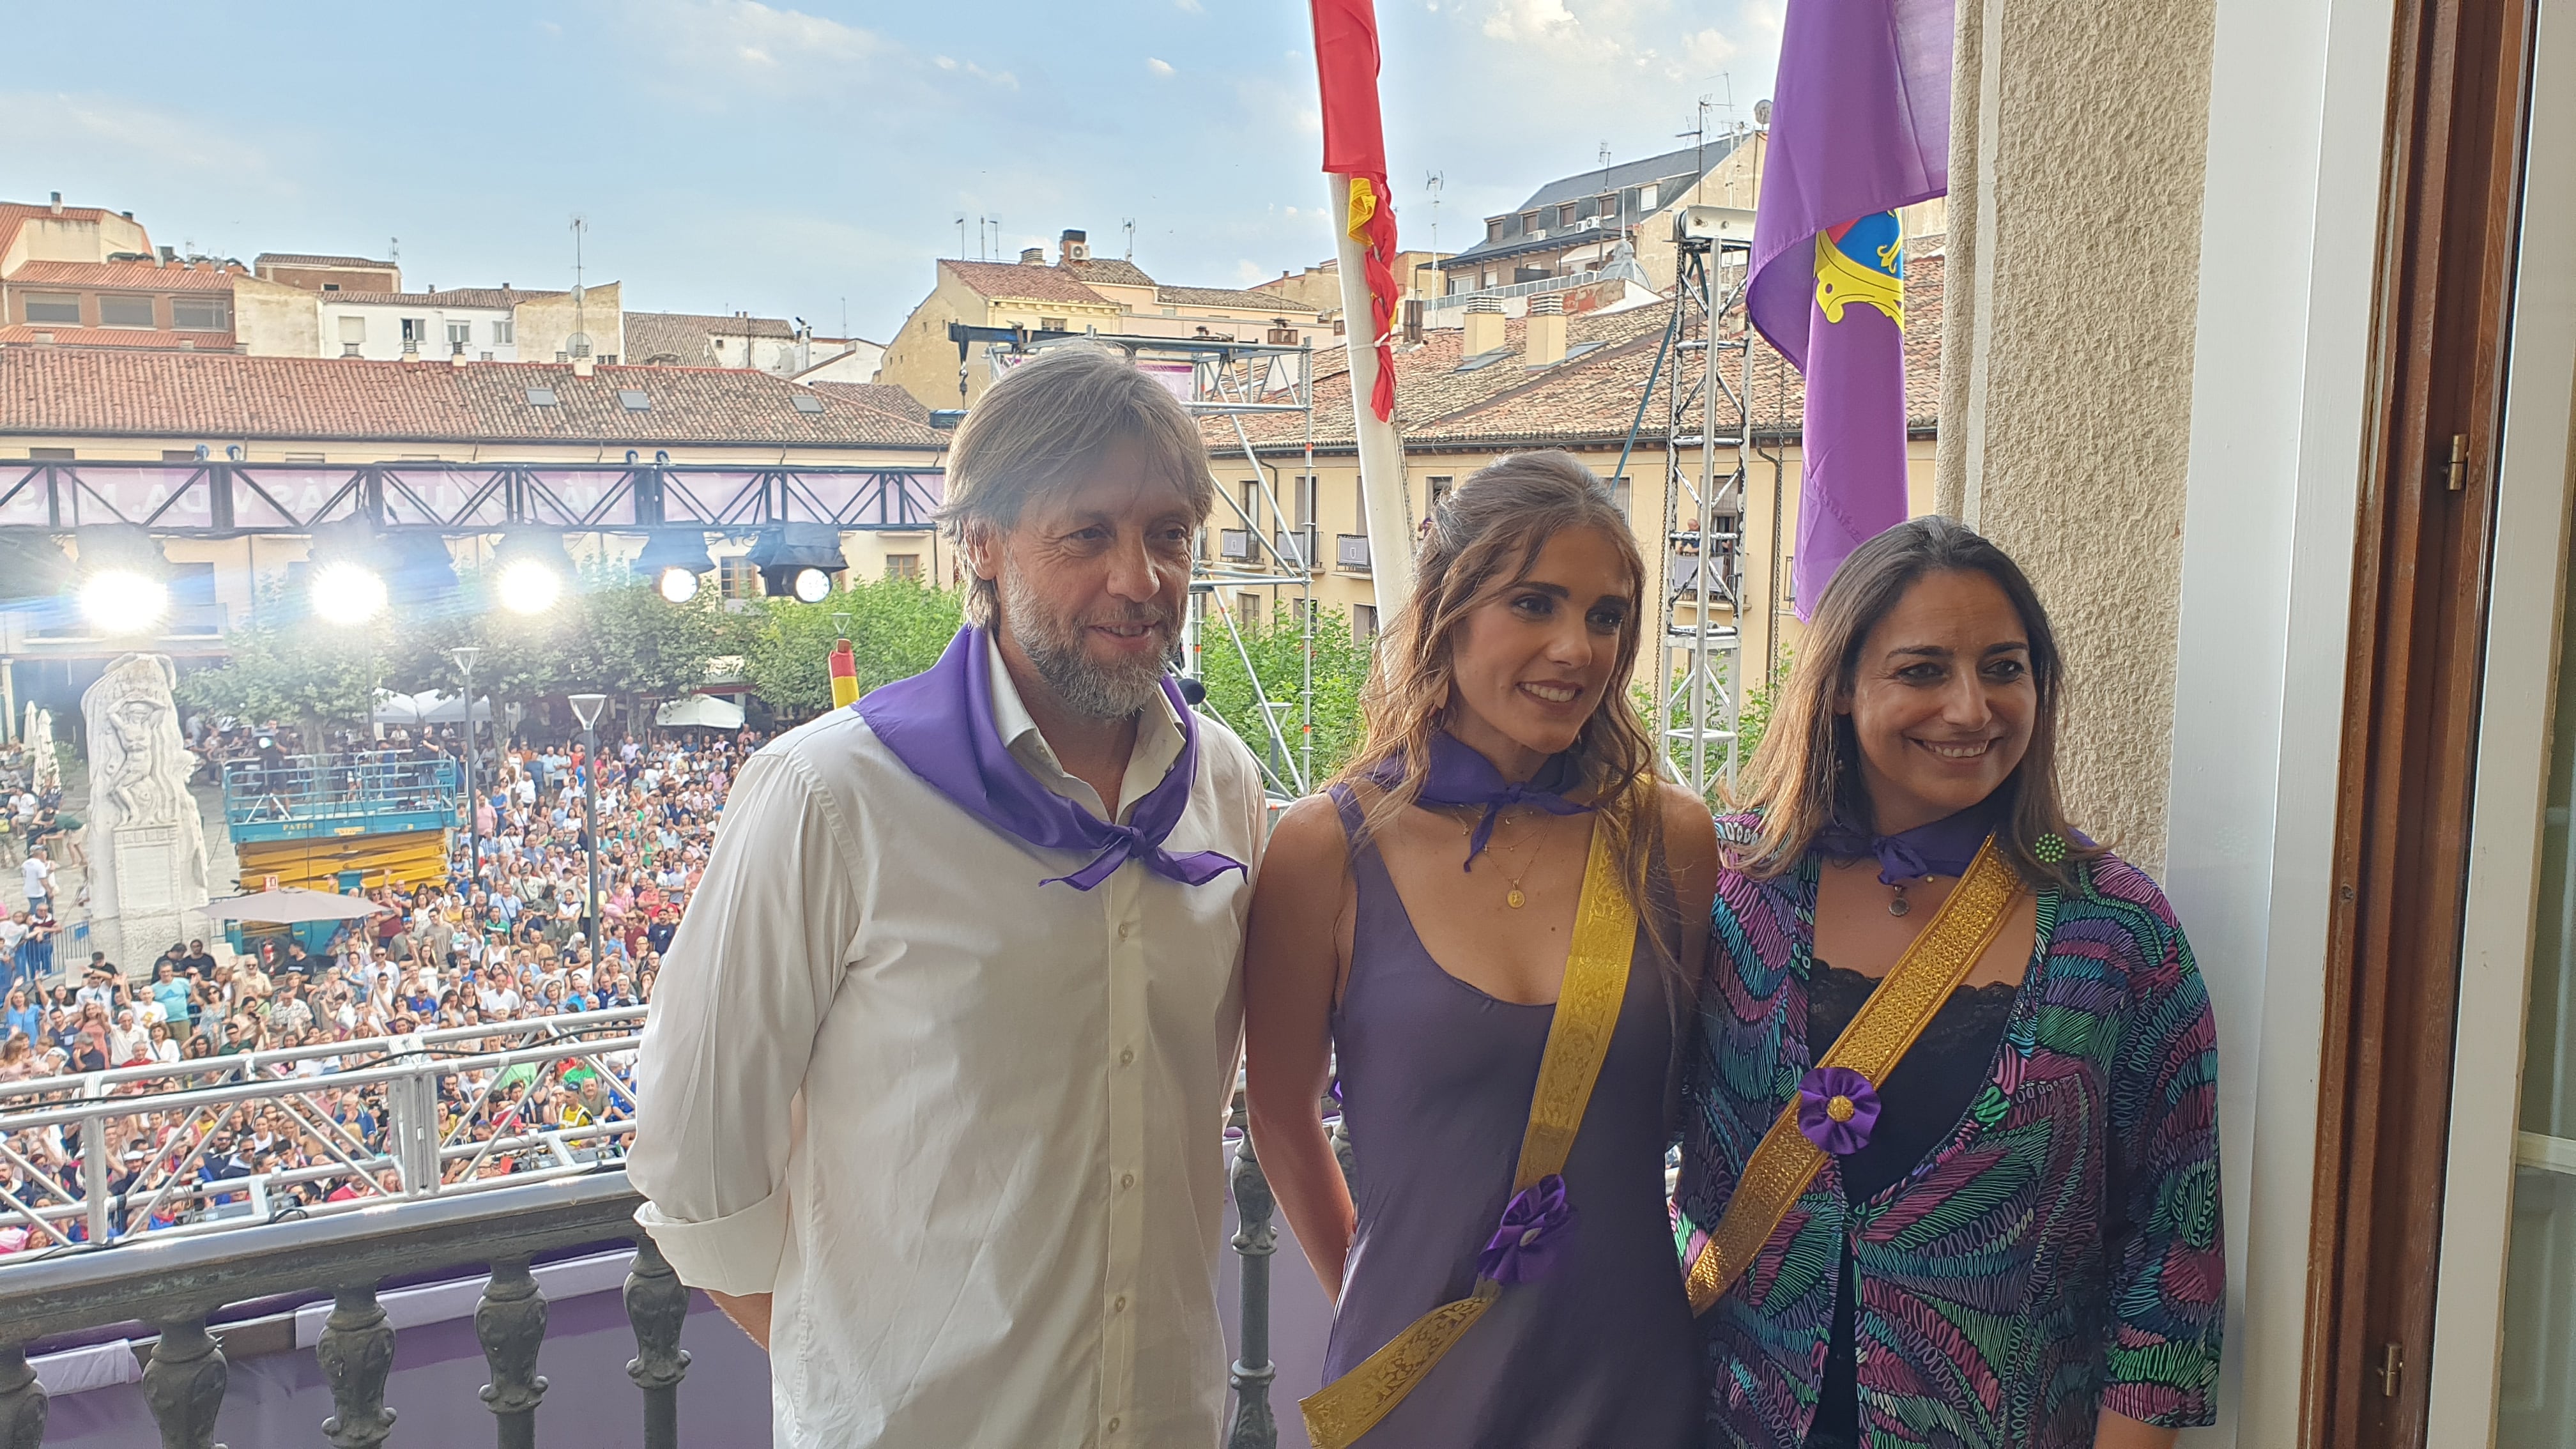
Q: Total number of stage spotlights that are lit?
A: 5